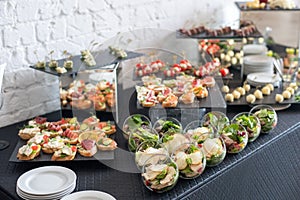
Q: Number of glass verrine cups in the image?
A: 13